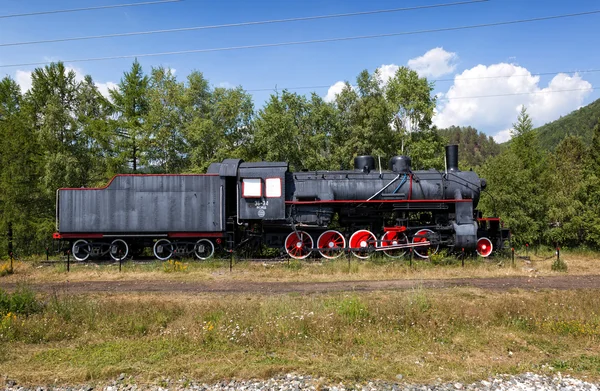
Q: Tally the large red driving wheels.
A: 5